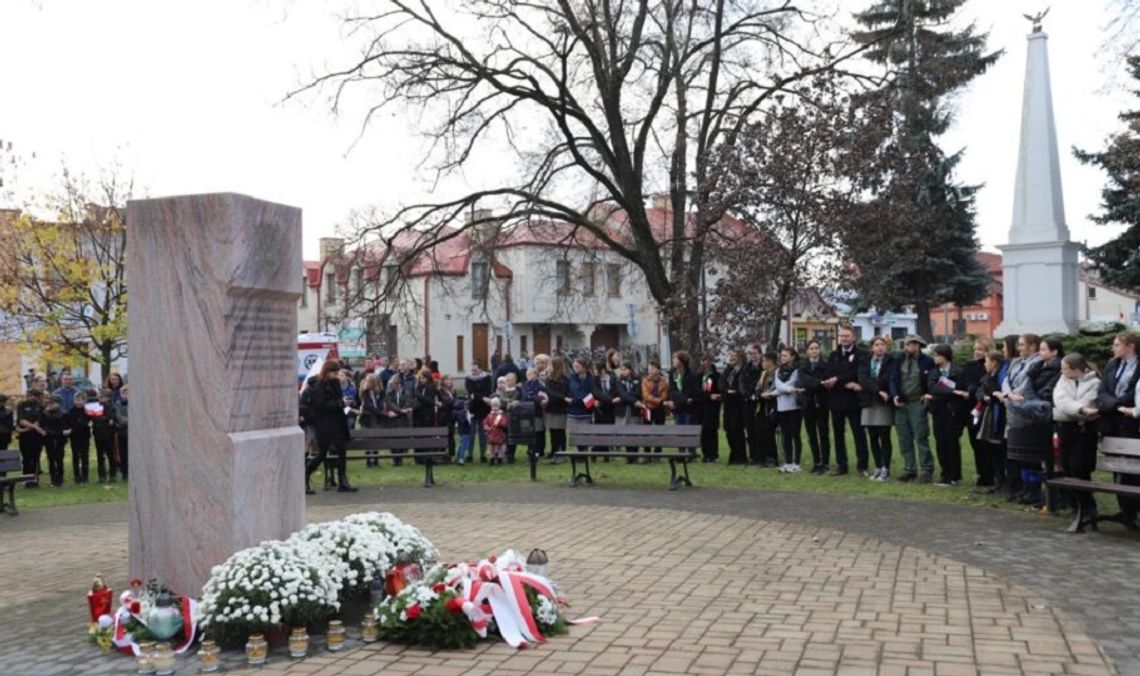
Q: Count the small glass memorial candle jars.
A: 7